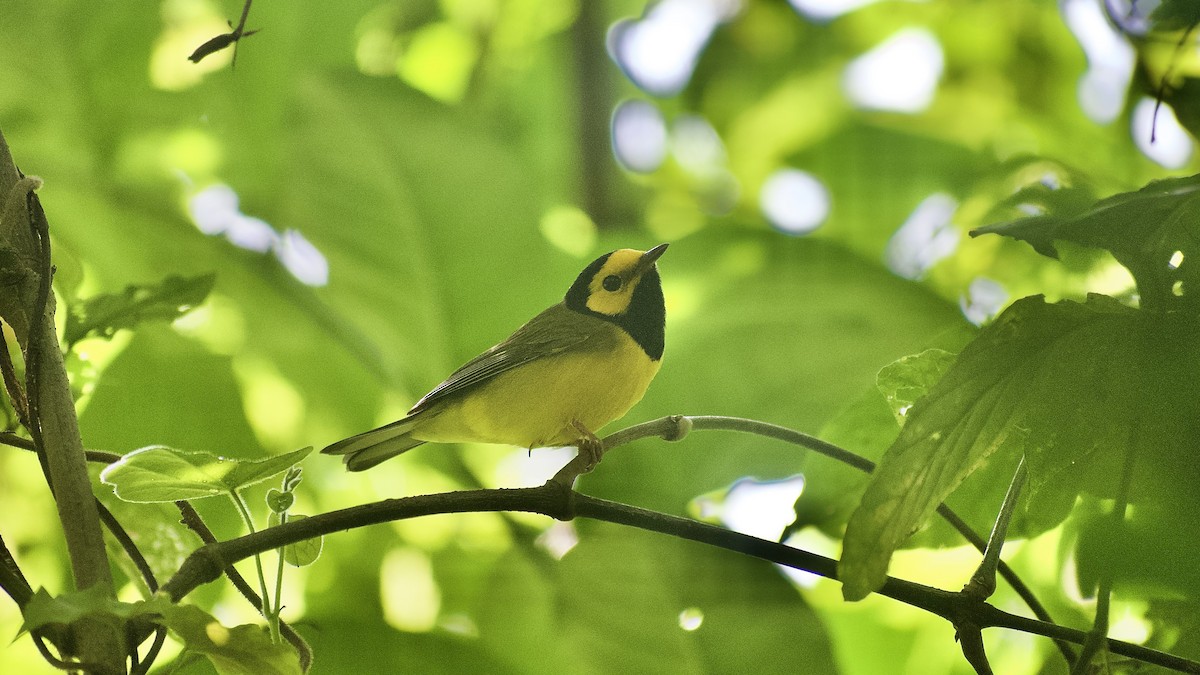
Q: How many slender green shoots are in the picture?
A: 2